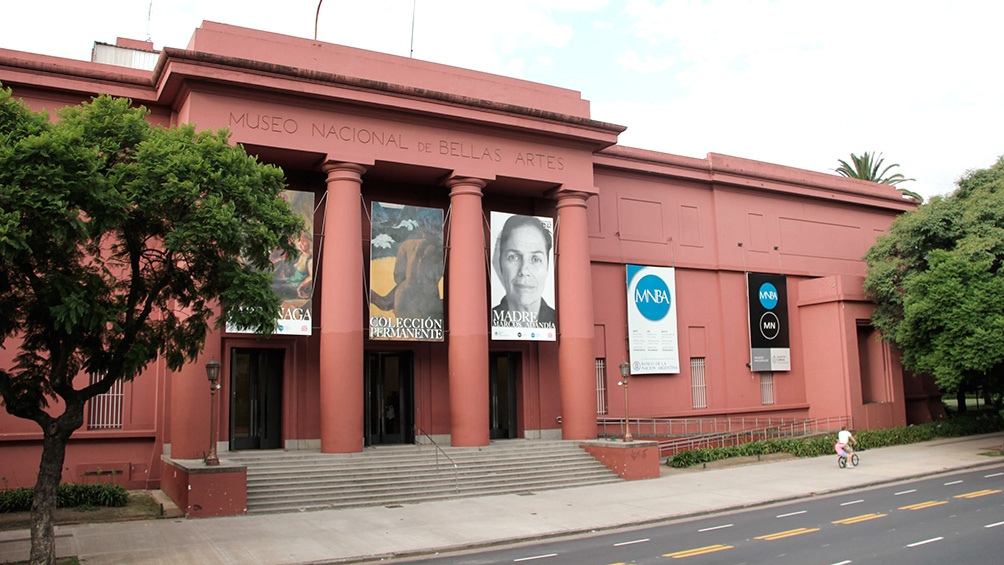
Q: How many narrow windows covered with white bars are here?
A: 4